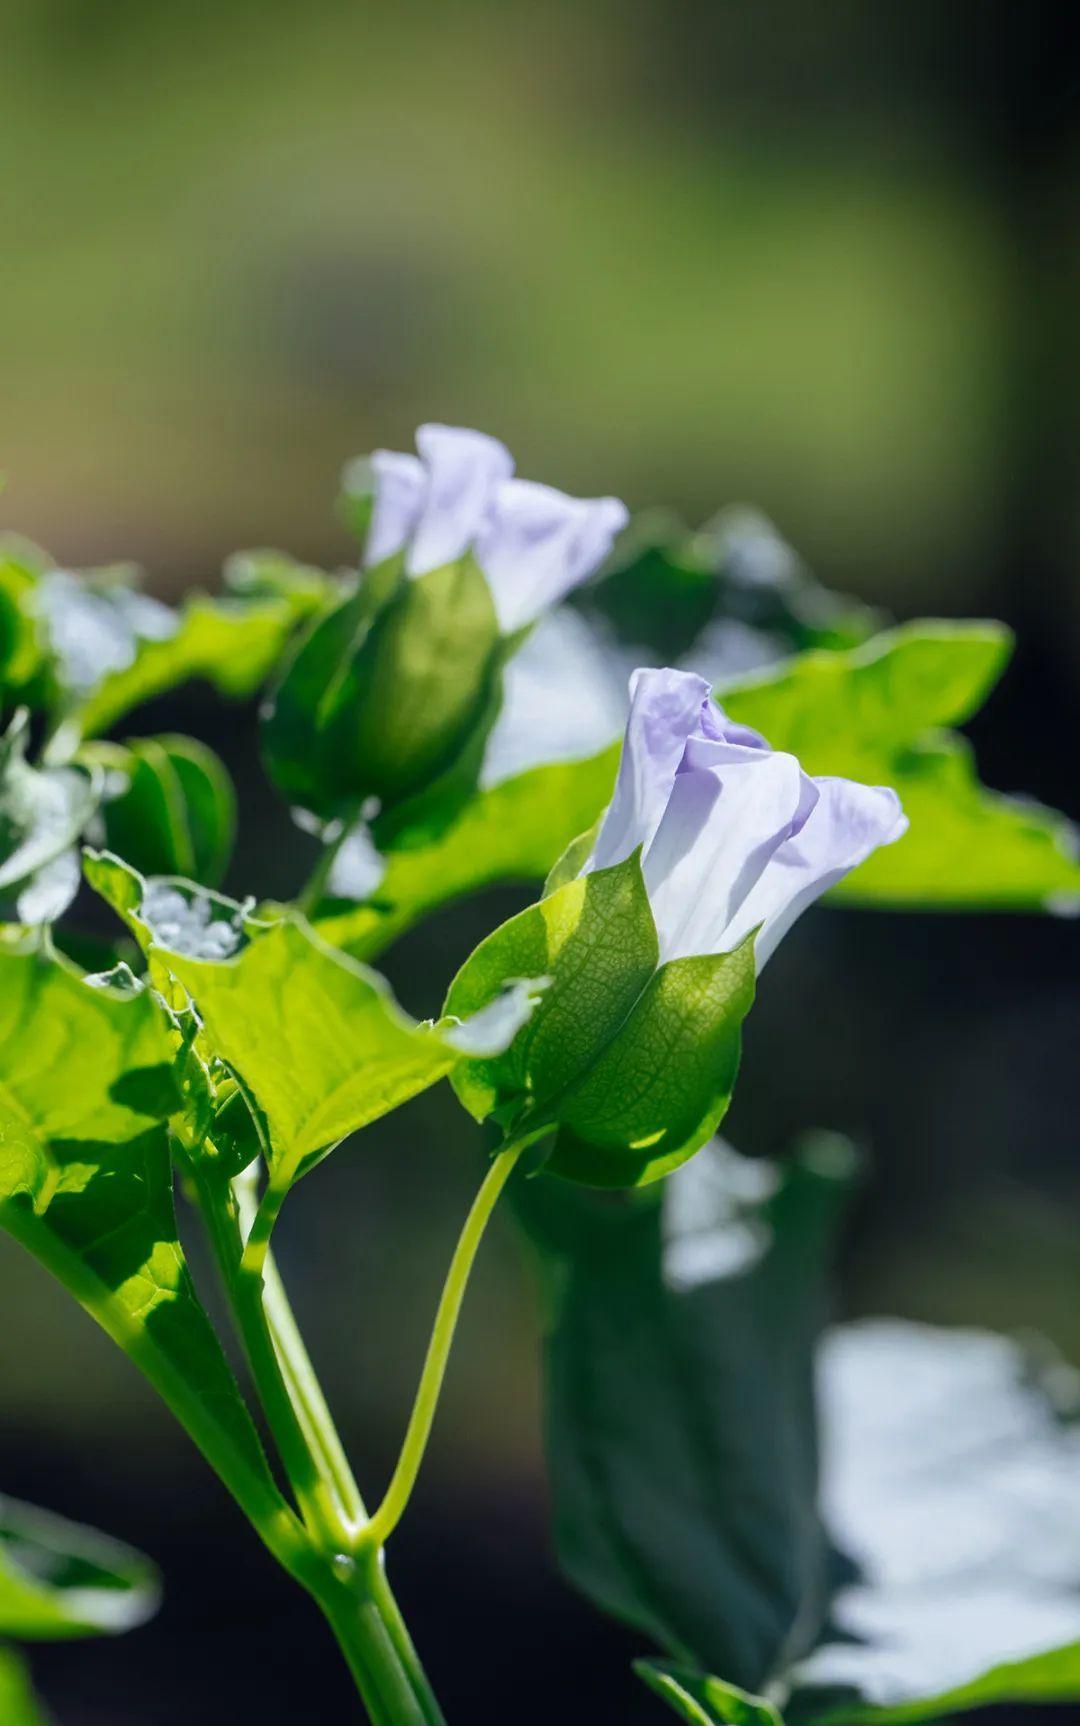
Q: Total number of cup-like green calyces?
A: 2